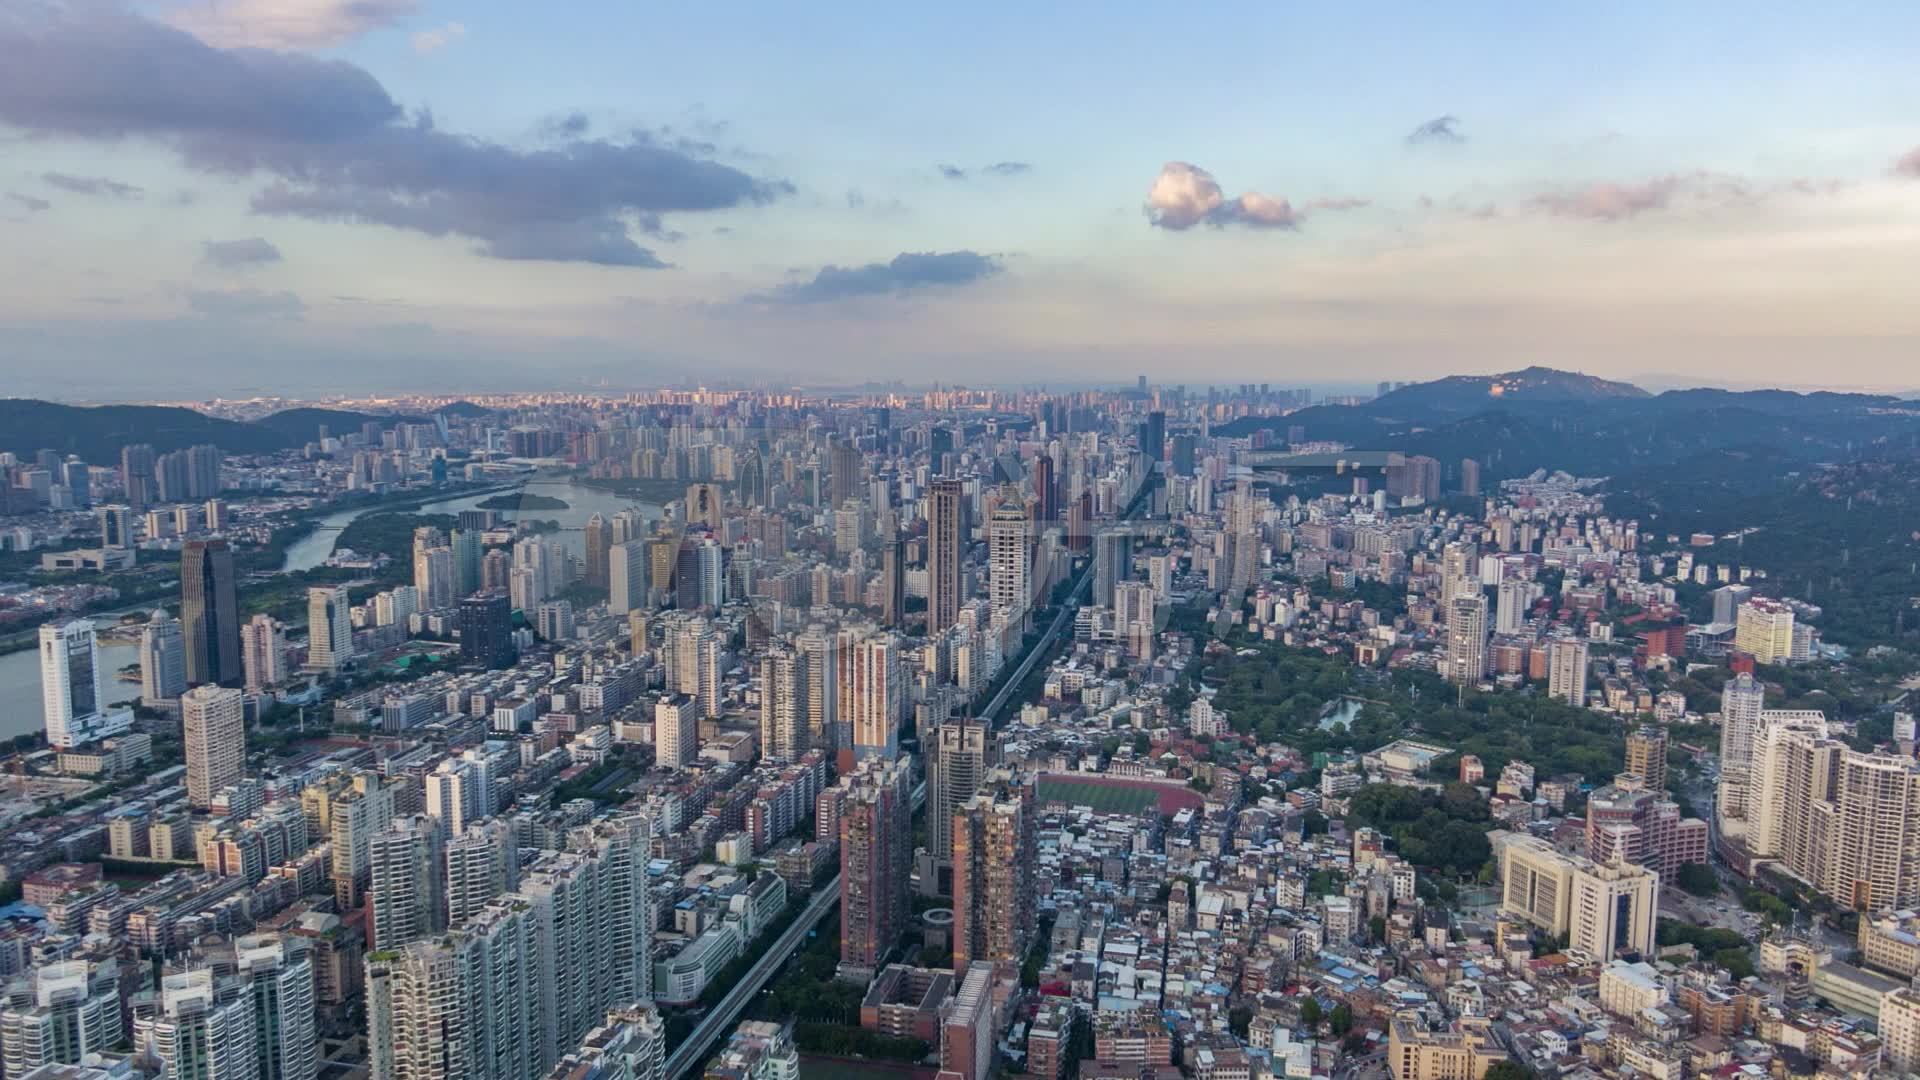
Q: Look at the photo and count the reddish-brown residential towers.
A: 2